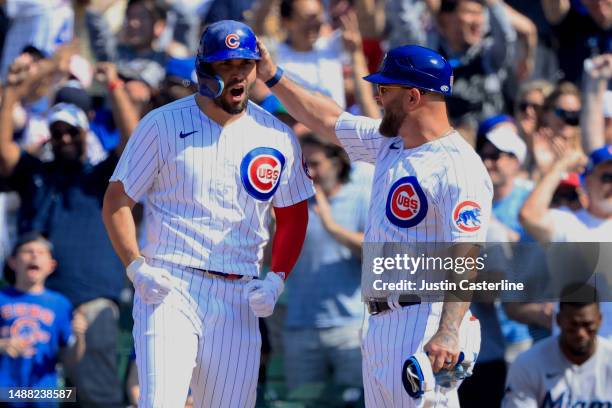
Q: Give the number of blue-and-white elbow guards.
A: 1